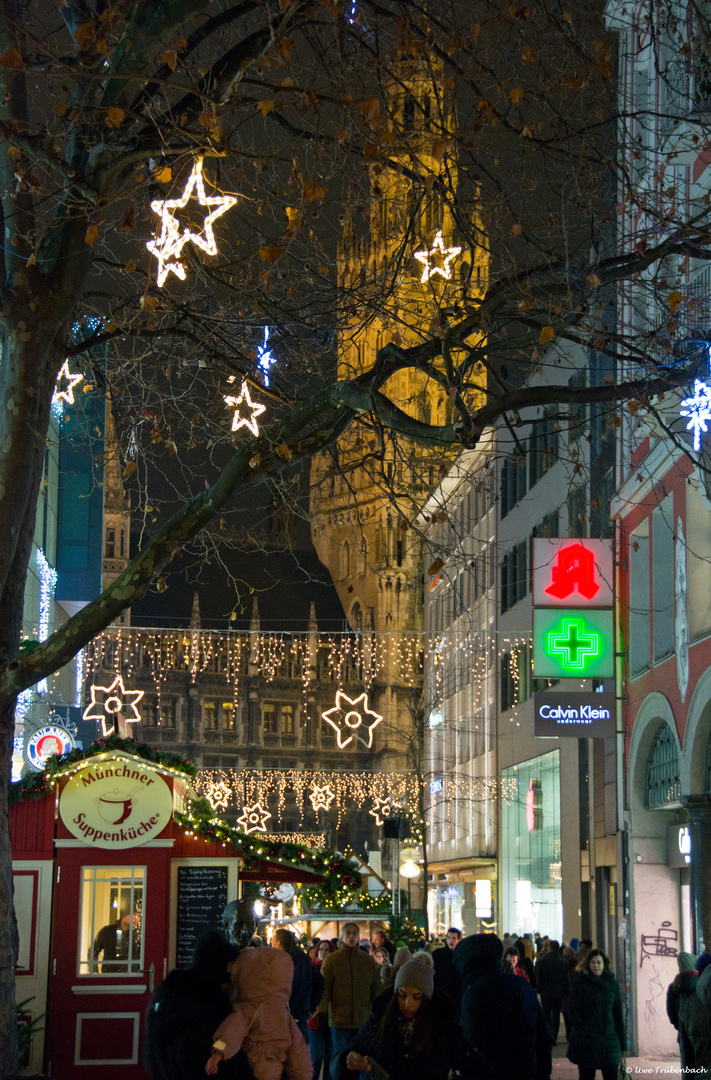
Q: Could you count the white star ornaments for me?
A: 11